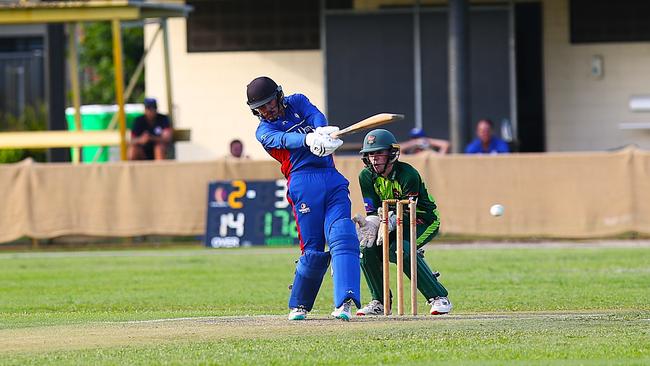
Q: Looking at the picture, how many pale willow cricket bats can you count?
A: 1